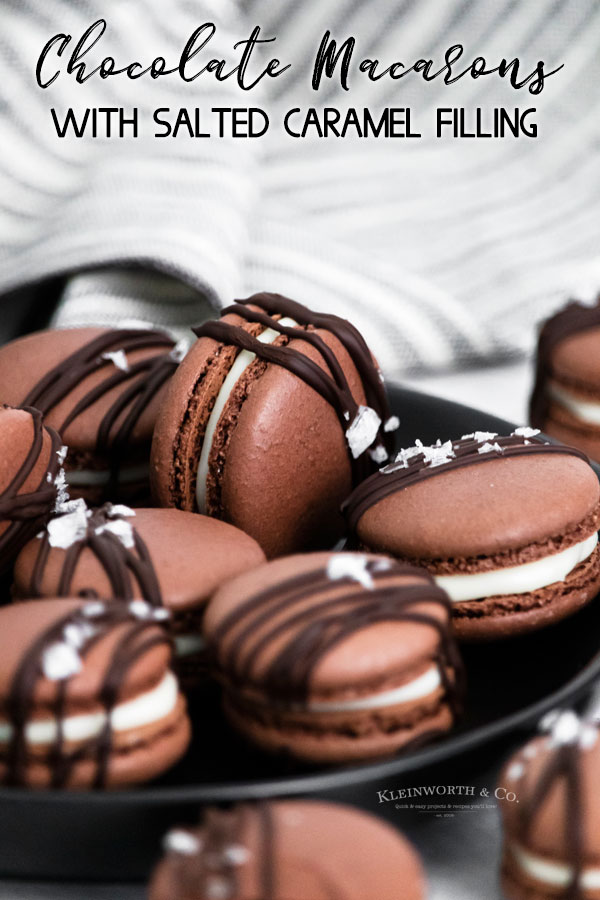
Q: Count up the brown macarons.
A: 10